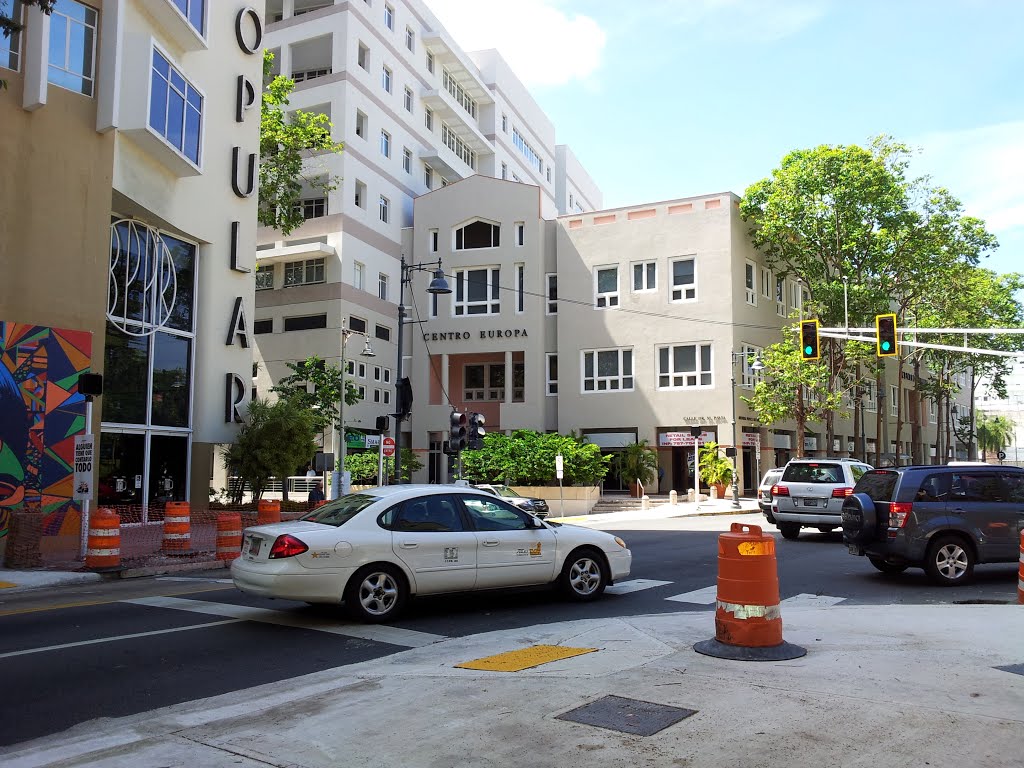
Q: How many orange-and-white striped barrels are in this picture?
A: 6